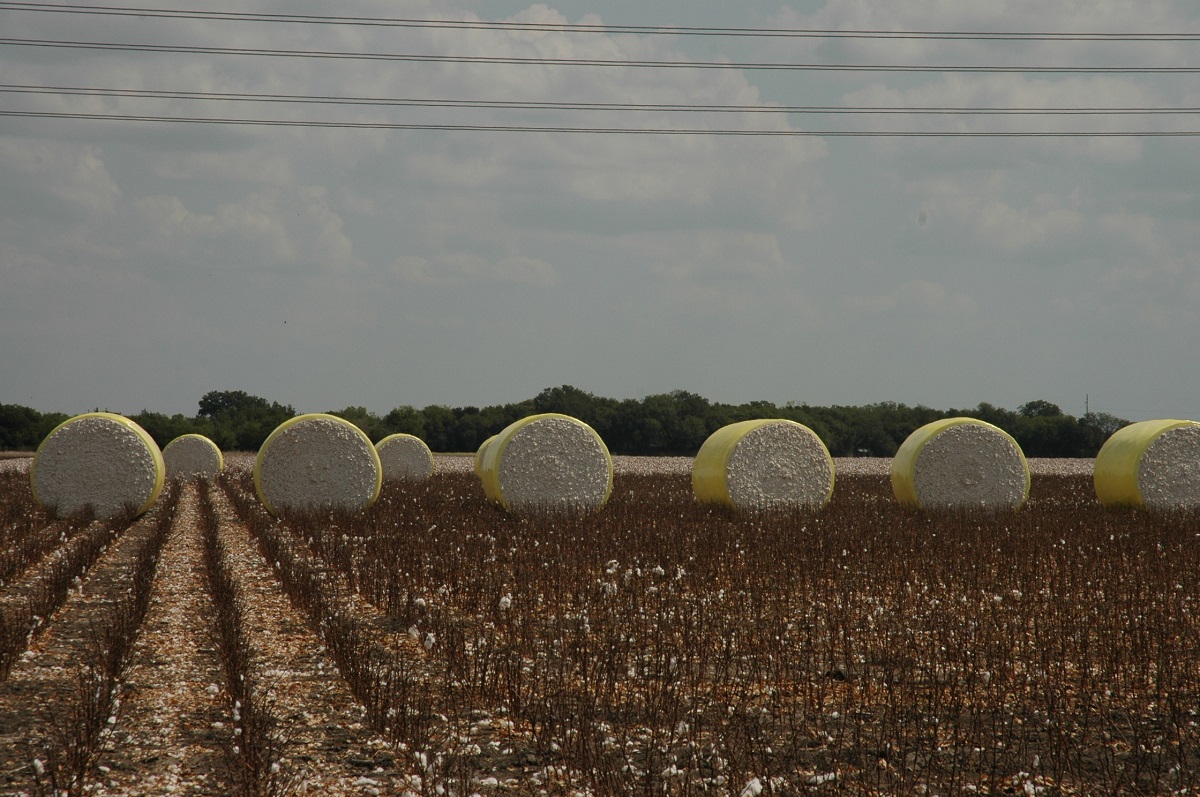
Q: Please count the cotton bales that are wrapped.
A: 9